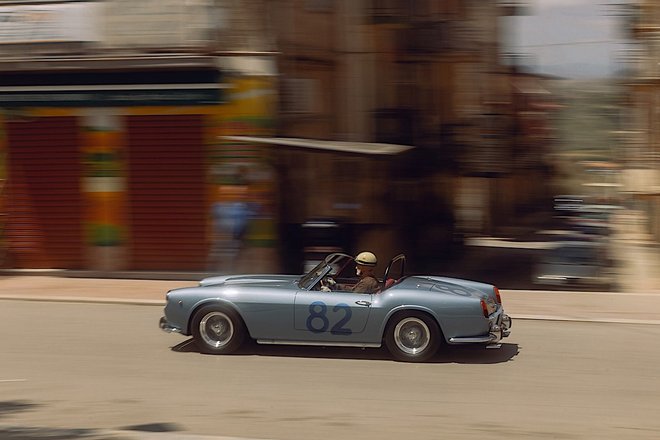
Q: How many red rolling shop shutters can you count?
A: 2